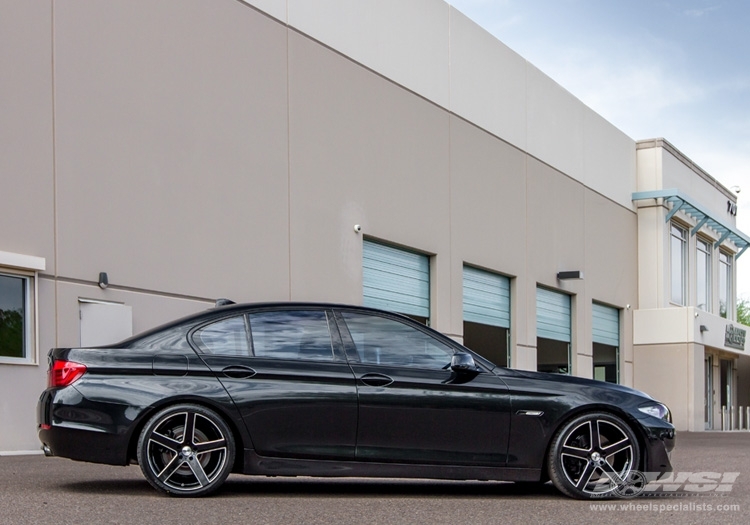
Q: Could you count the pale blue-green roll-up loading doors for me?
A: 4